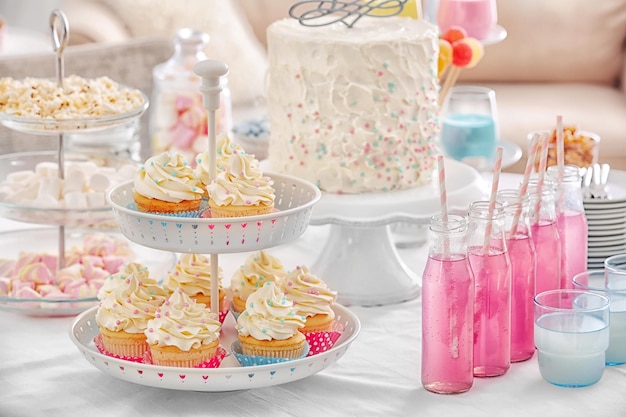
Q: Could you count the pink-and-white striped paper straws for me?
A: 5